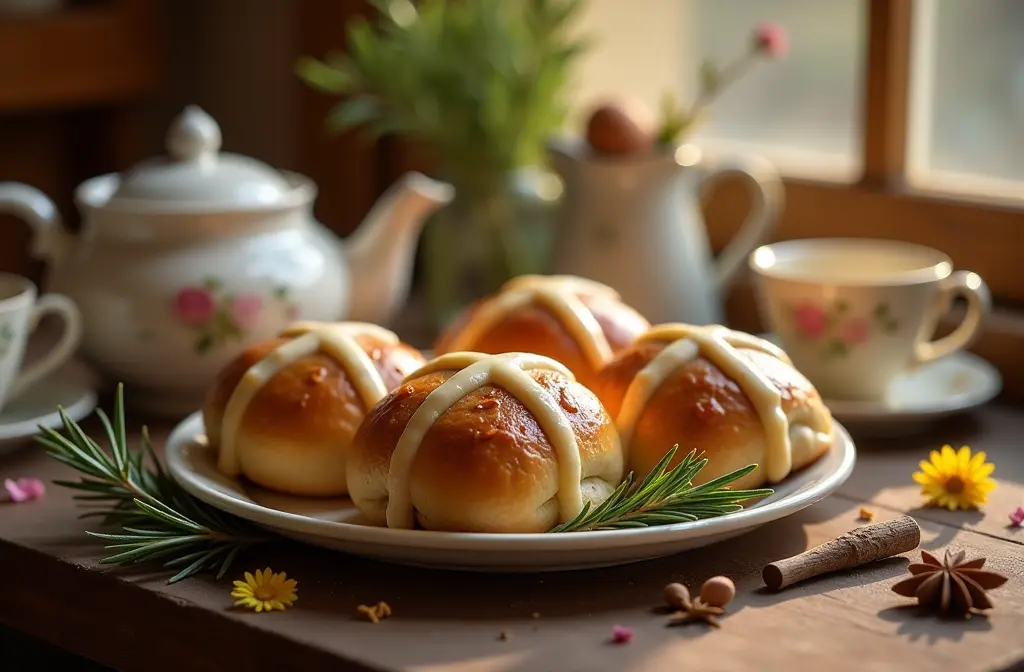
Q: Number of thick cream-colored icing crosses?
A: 4